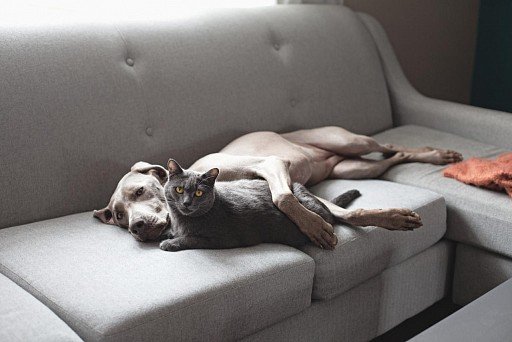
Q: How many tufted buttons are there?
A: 4